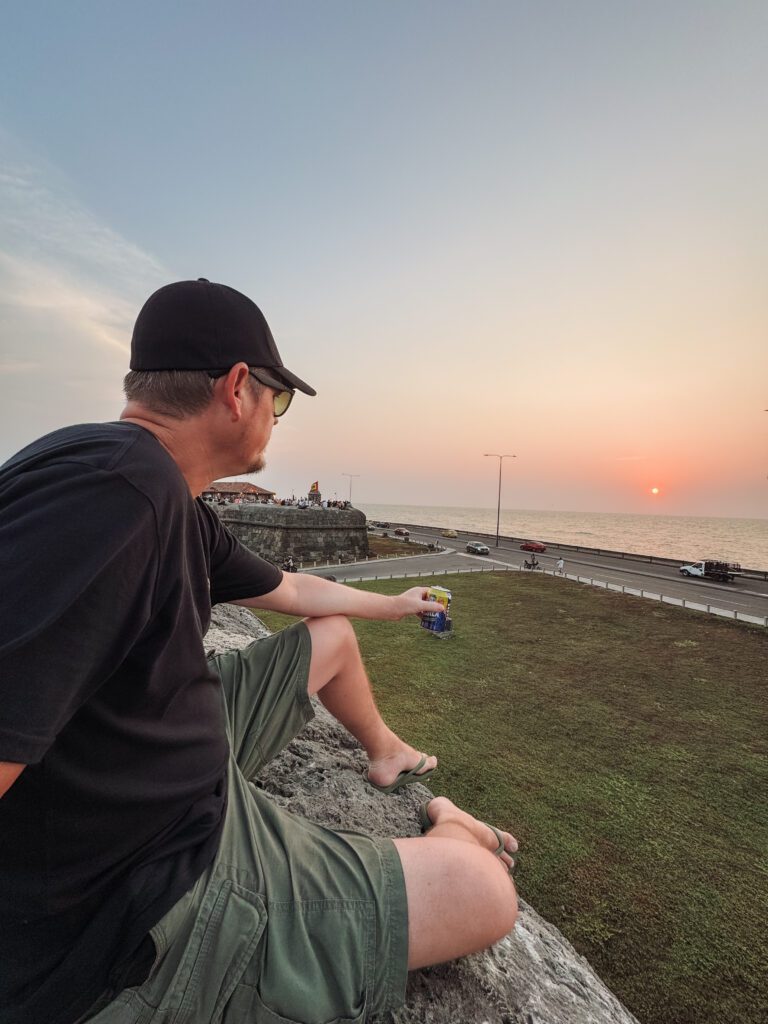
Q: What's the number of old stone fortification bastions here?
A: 1